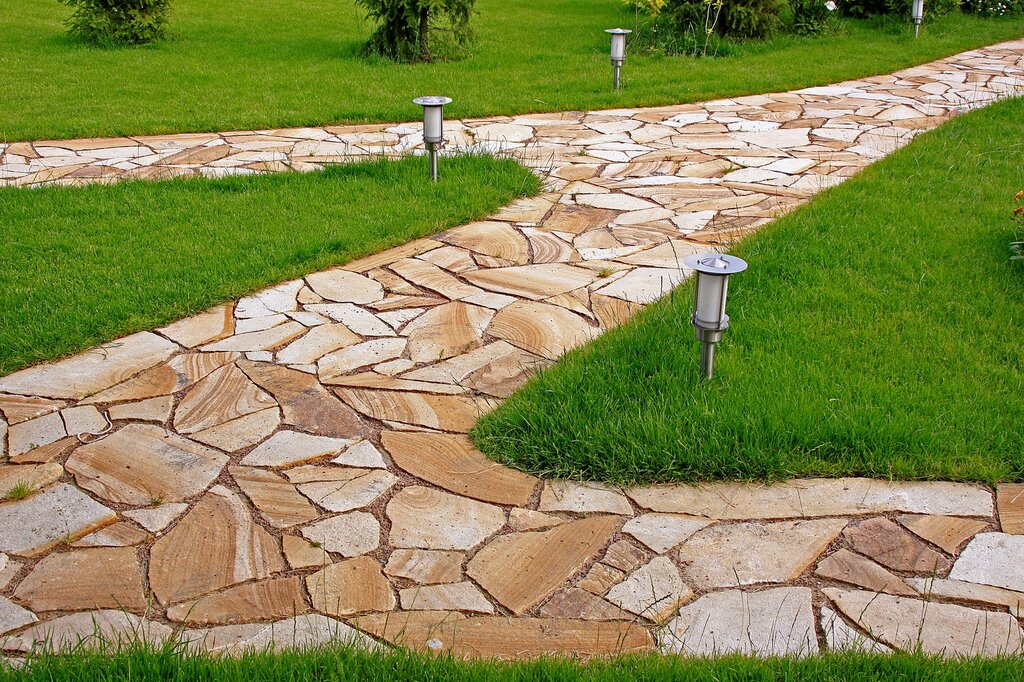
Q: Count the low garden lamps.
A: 4